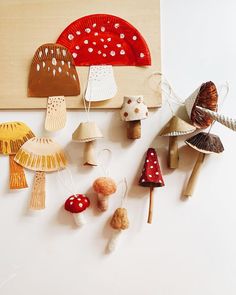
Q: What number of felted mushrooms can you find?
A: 3